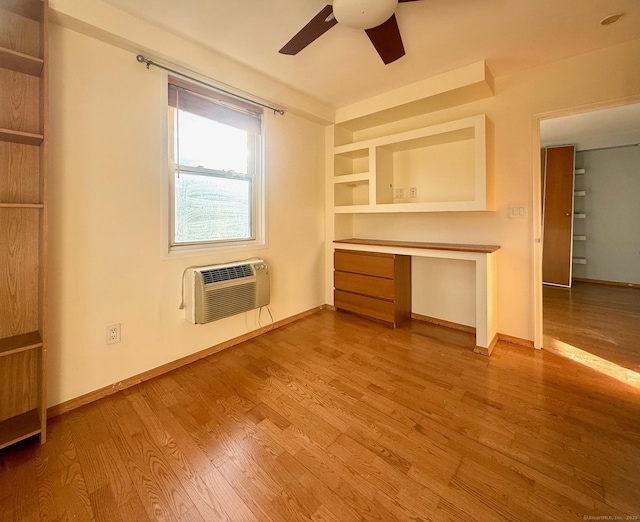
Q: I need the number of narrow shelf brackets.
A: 5